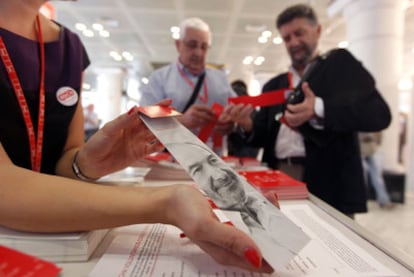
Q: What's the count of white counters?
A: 1